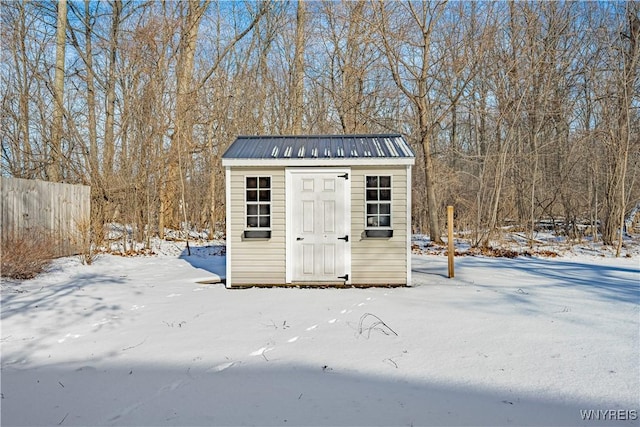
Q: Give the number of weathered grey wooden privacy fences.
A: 1